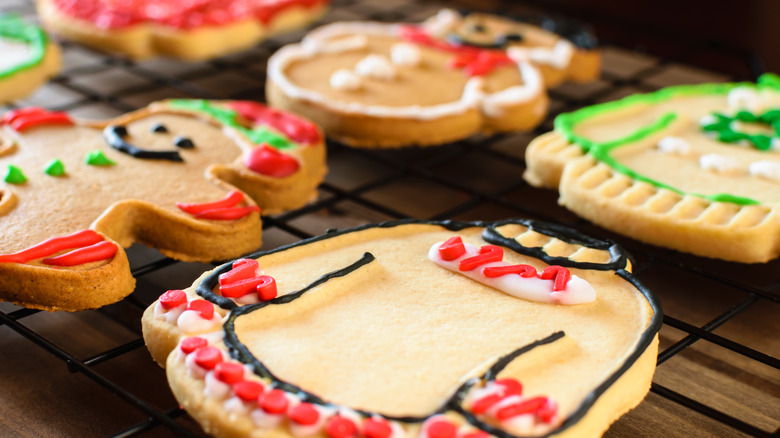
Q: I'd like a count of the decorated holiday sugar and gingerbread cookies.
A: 6